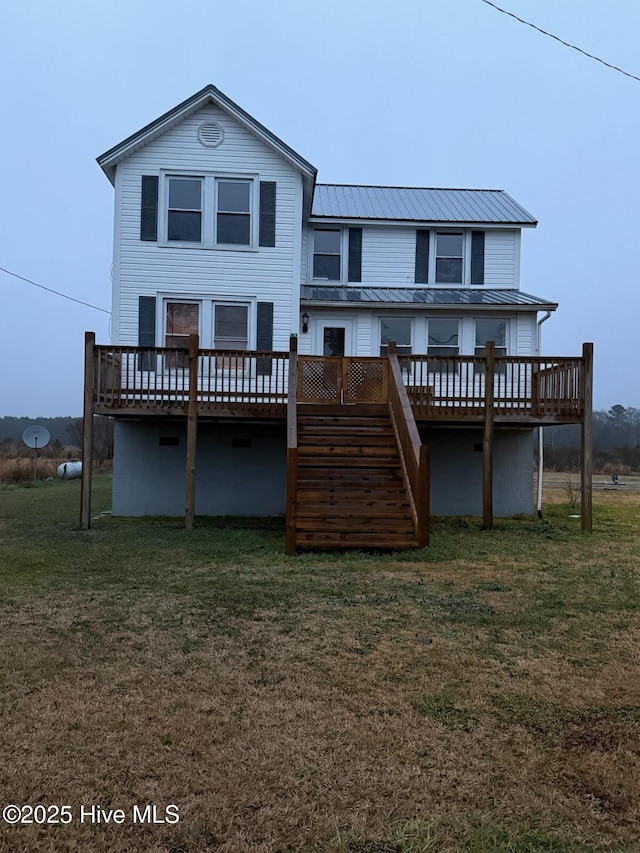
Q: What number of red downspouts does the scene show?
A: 0